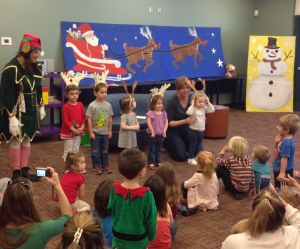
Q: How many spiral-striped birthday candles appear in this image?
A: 0